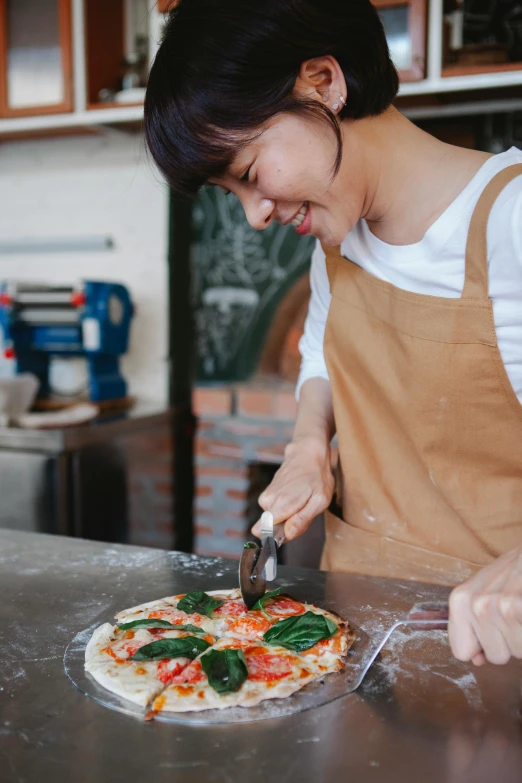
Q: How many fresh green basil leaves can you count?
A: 6